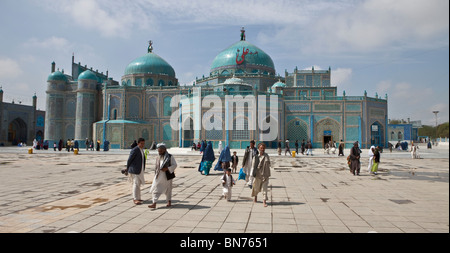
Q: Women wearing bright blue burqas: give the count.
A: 2